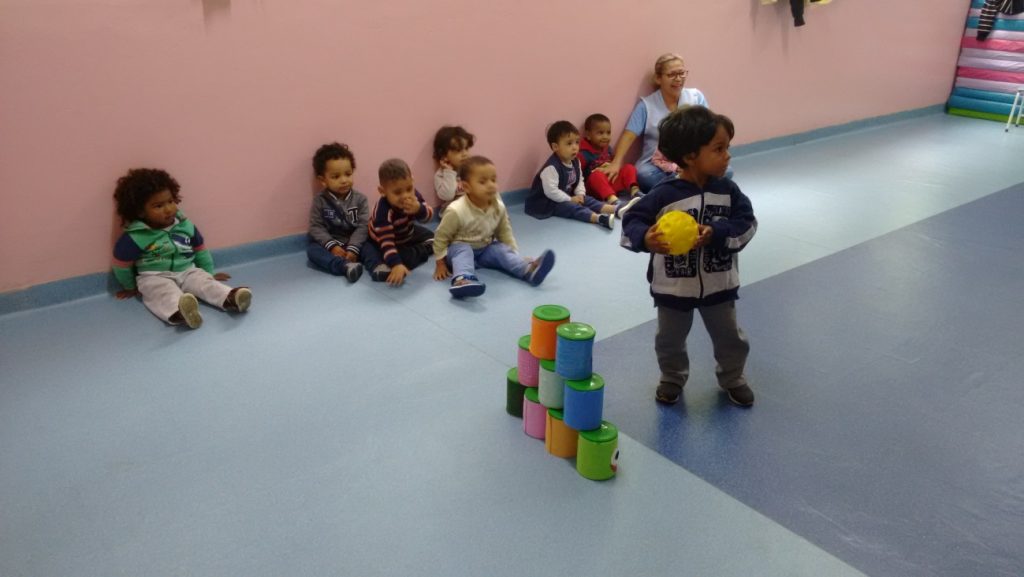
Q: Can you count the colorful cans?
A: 9